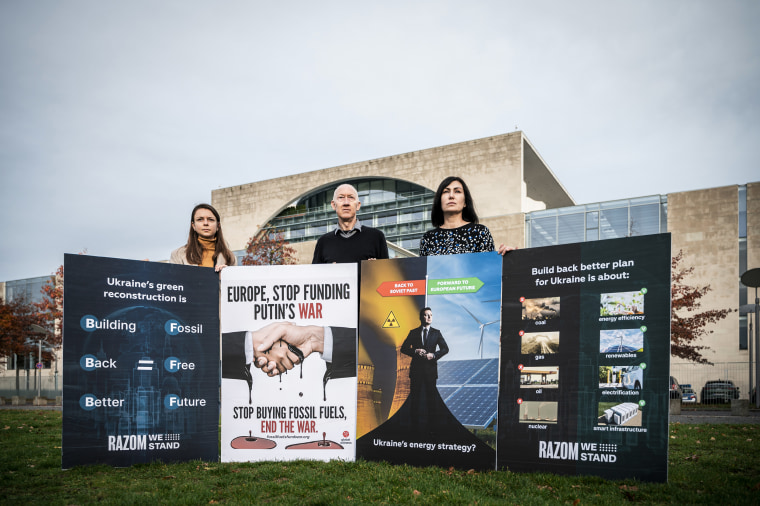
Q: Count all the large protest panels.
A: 4